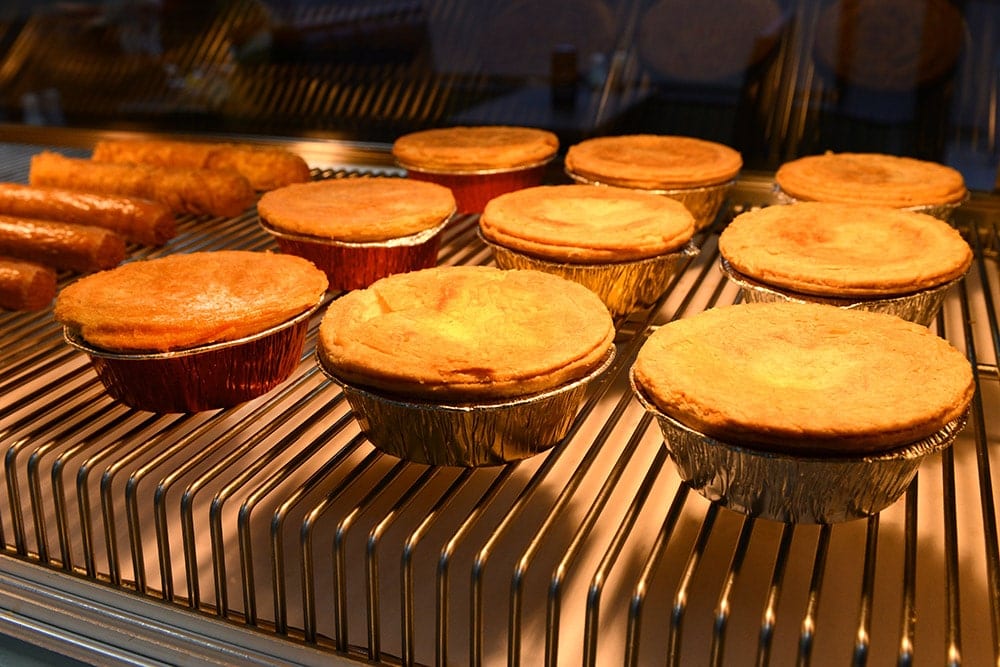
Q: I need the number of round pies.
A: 9